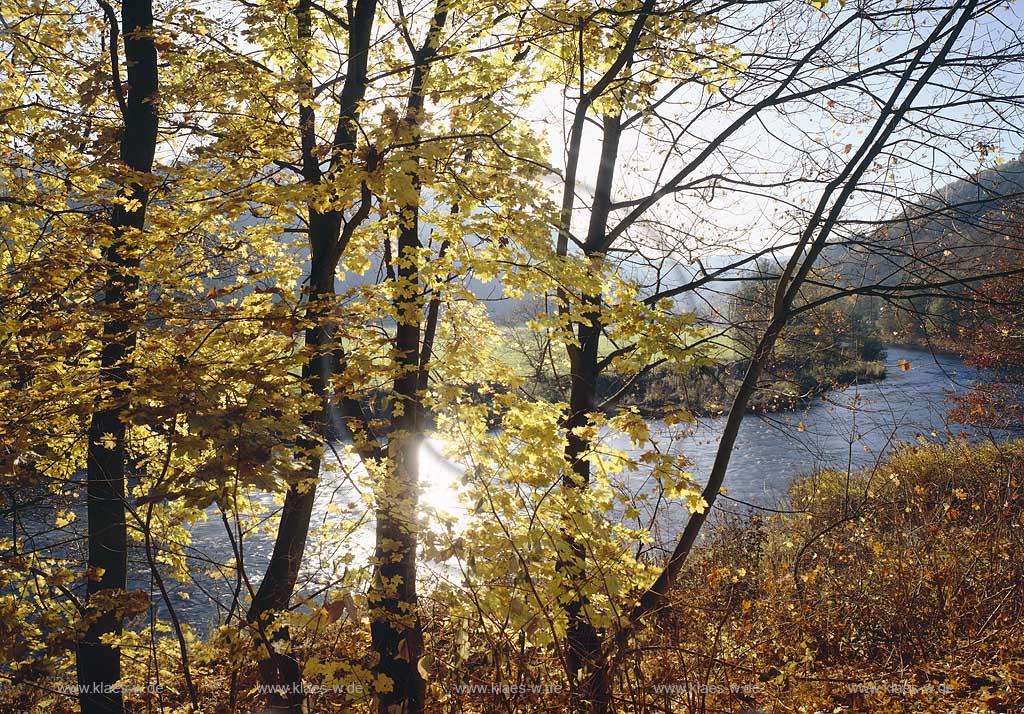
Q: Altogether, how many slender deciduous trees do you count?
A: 5